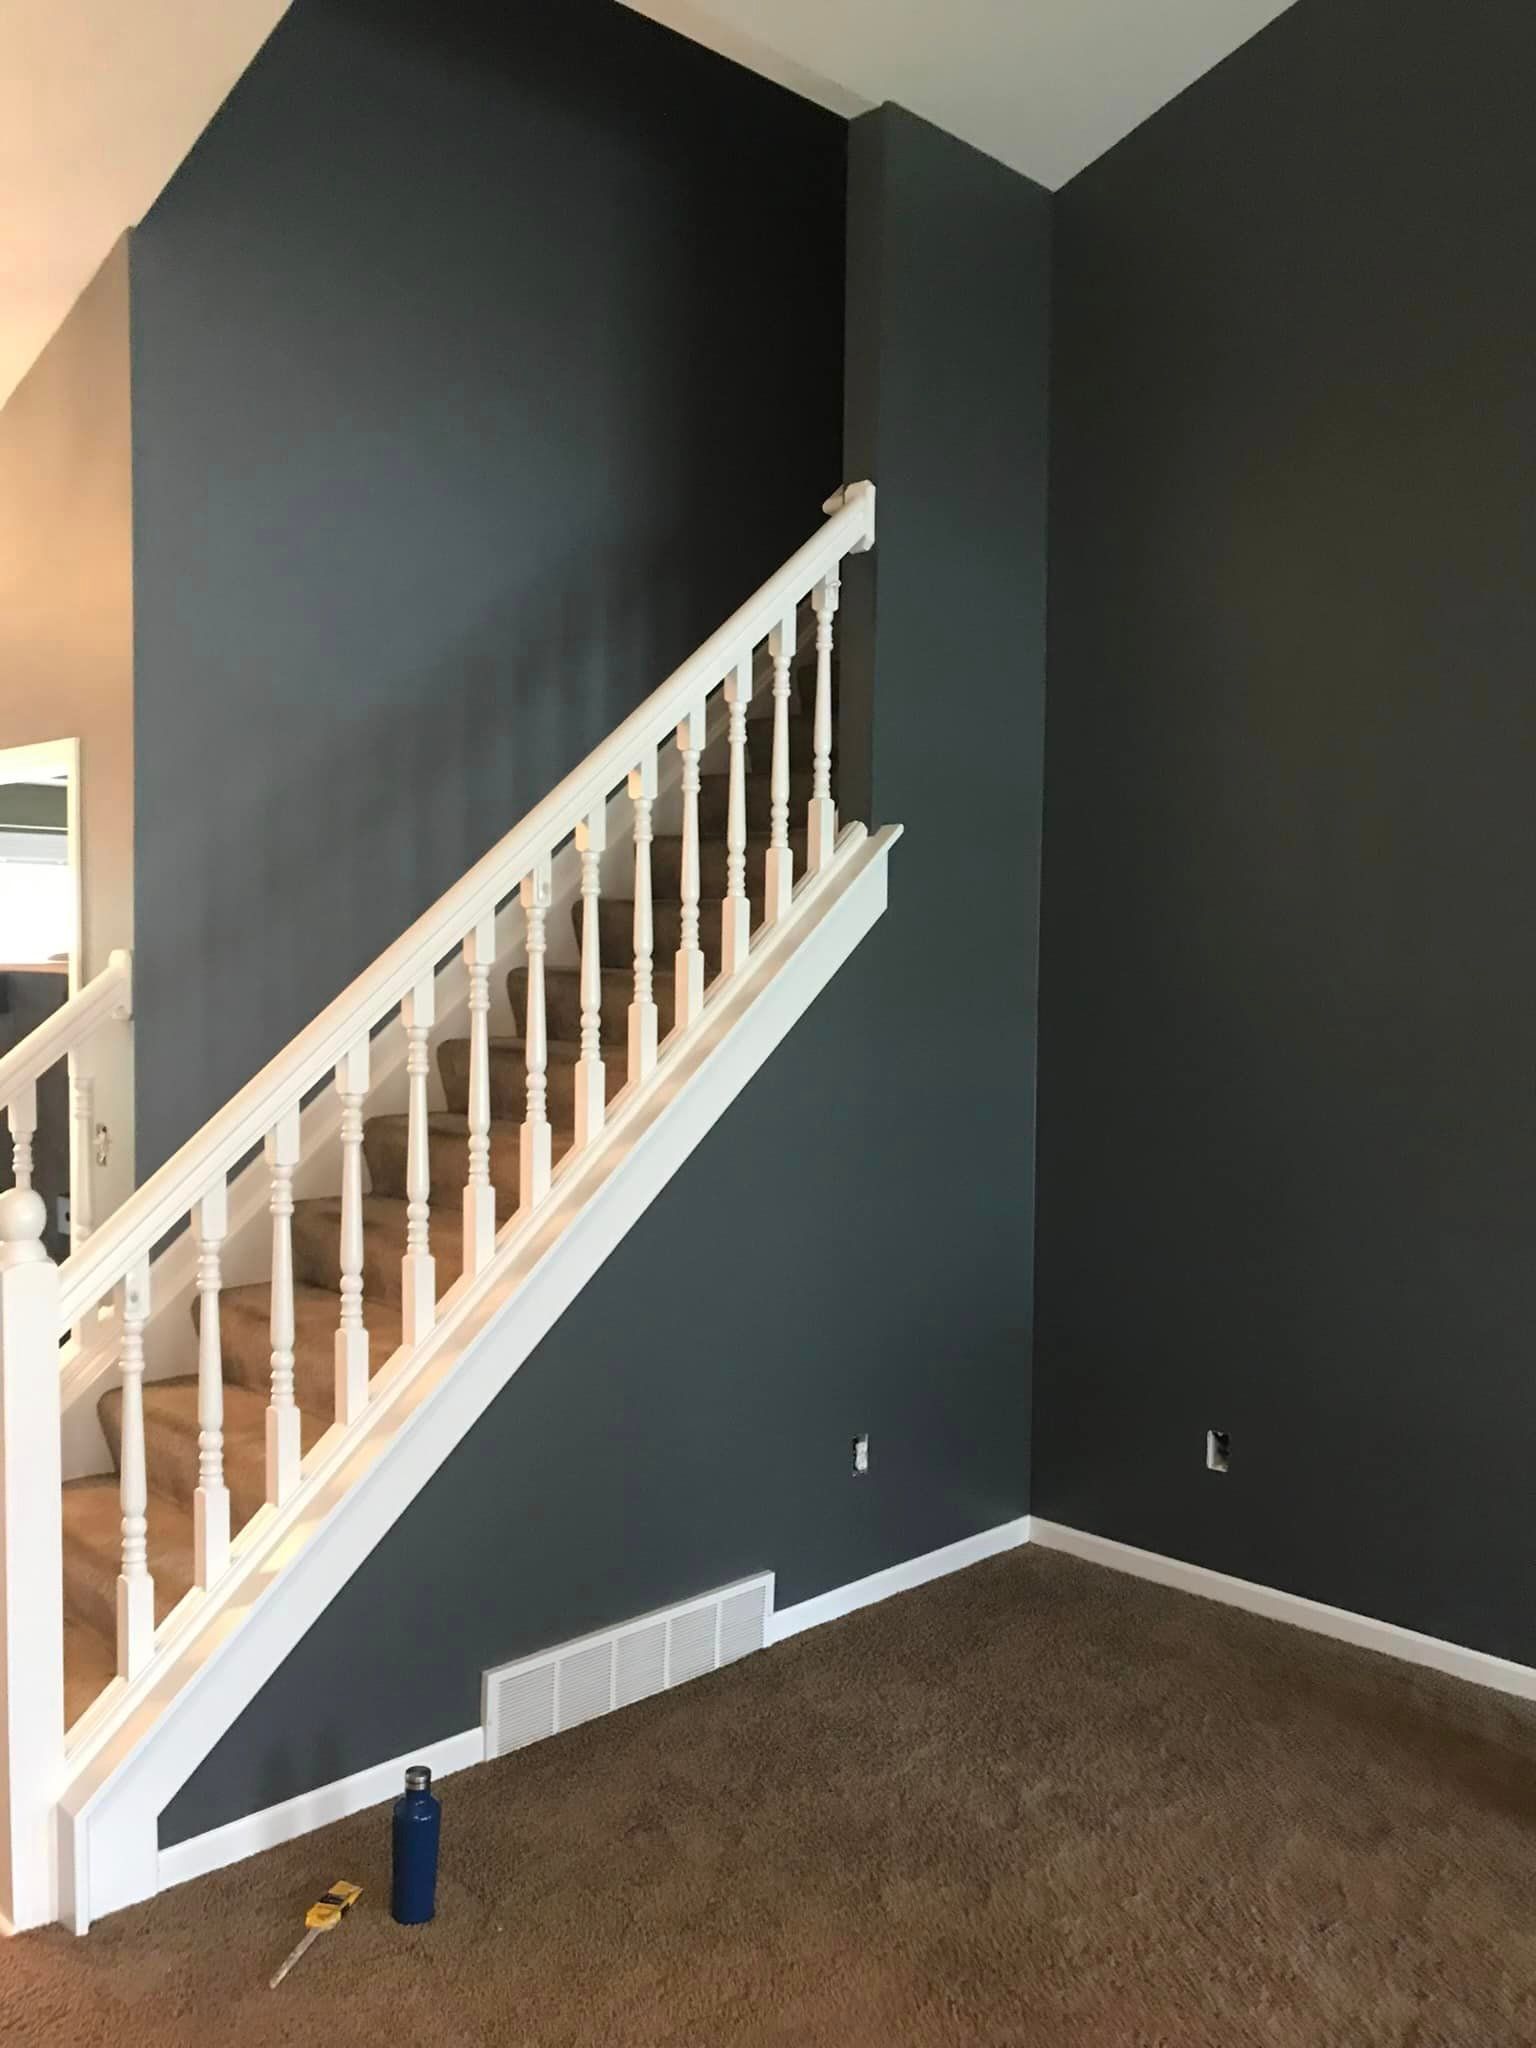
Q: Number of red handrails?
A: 0